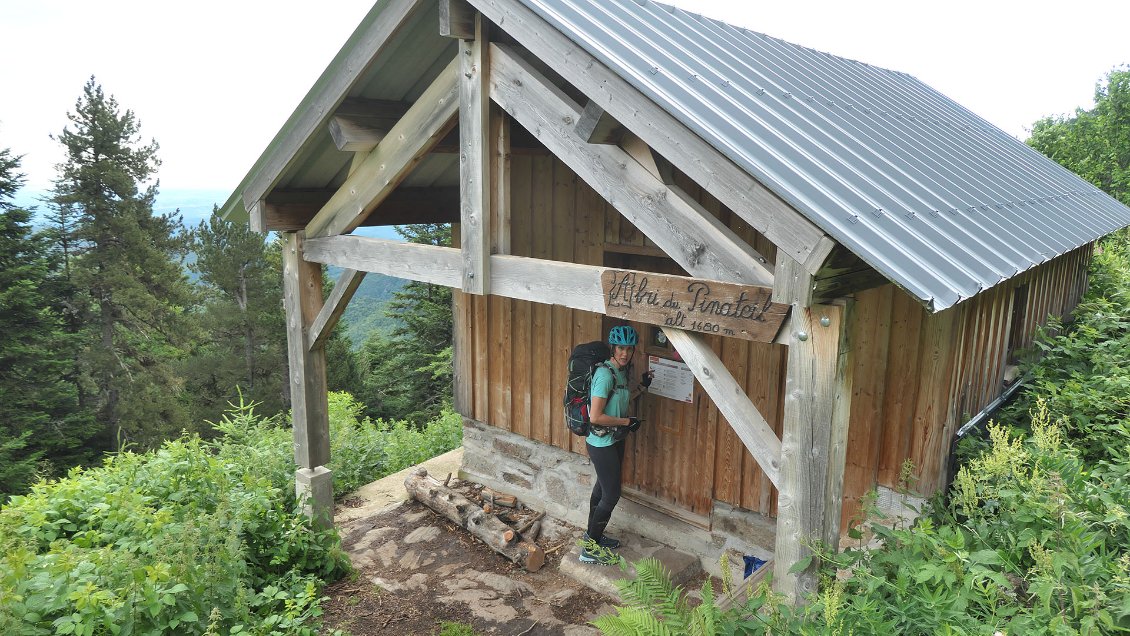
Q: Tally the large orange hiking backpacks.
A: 0